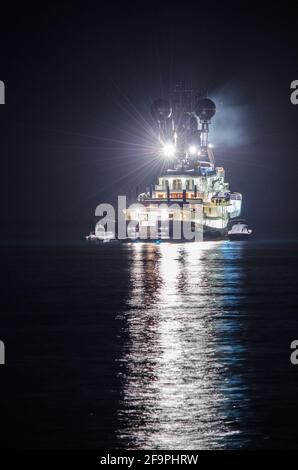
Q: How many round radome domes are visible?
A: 2